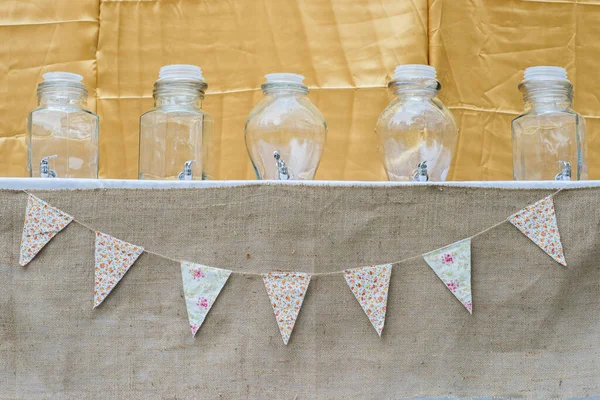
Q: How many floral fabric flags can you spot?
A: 7